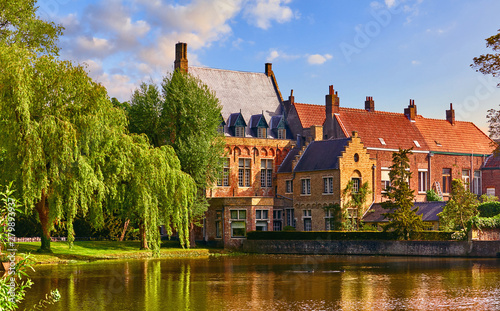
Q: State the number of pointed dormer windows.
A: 4